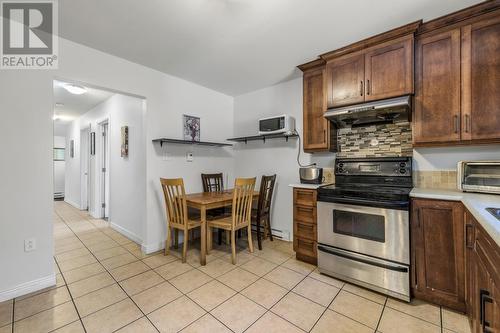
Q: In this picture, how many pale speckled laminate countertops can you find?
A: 2